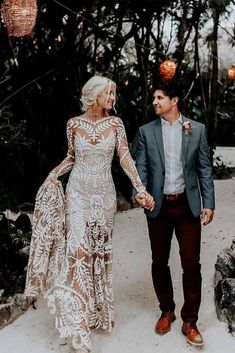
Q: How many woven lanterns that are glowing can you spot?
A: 3